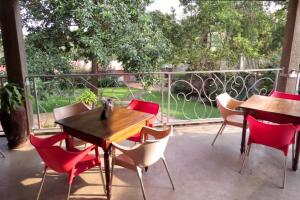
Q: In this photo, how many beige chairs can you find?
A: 3